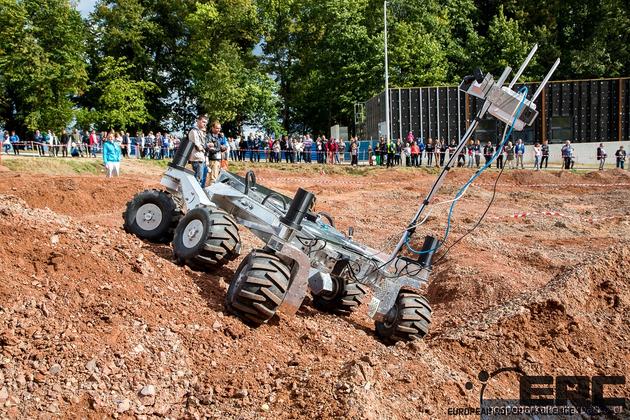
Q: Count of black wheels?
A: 5